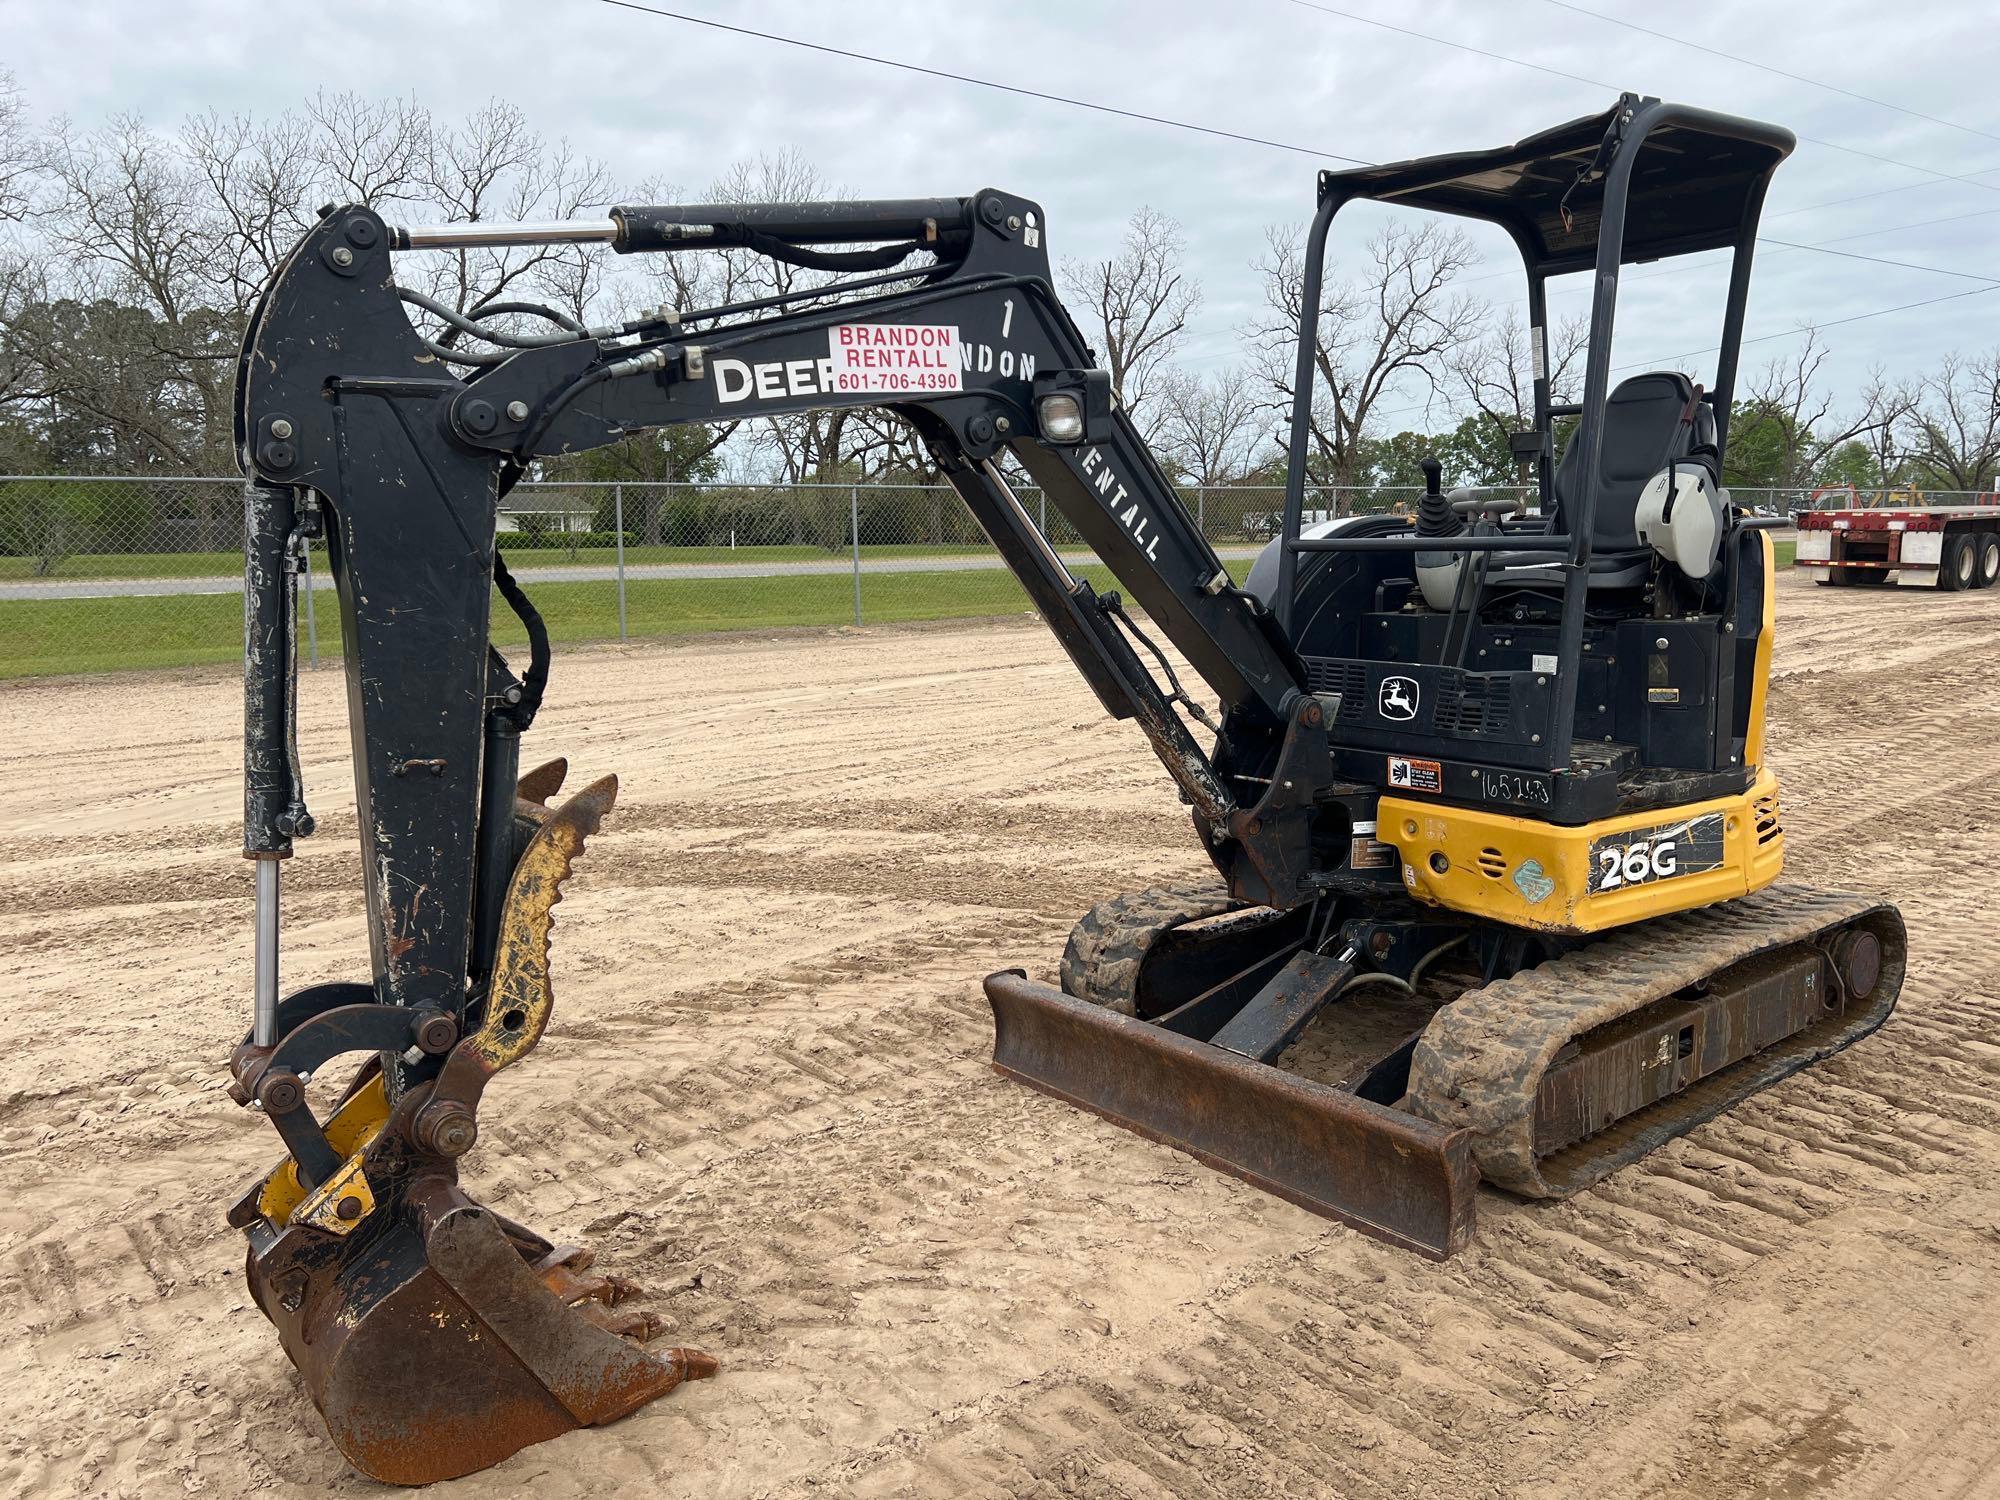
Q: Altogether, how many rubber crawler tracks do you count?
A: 2